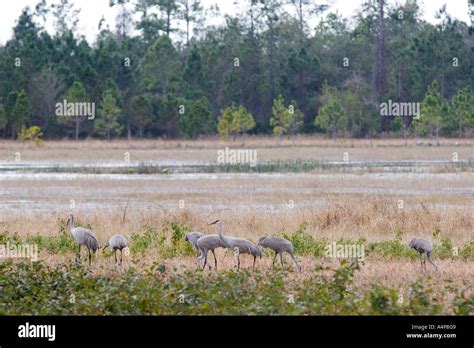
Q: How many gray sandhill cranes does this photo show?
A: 7